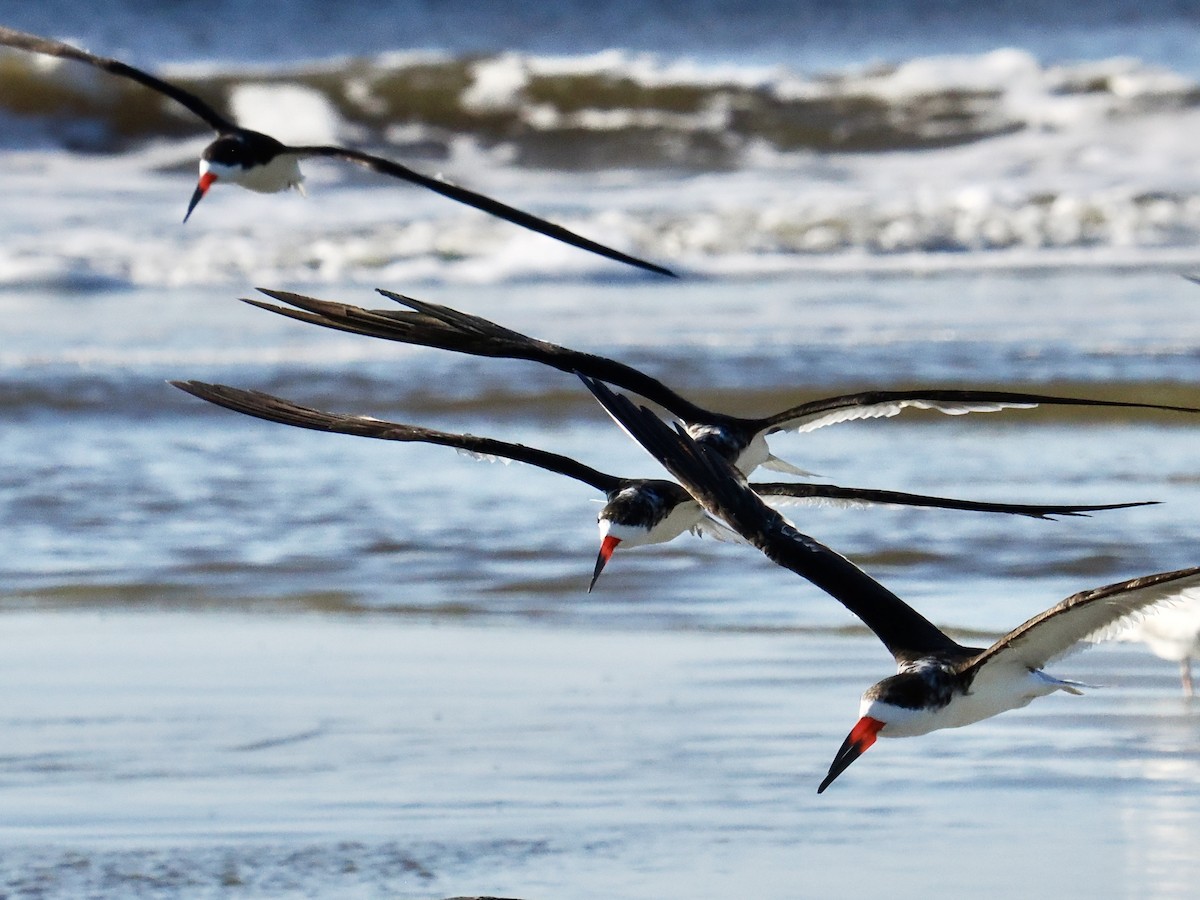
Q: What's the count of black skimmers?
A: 4